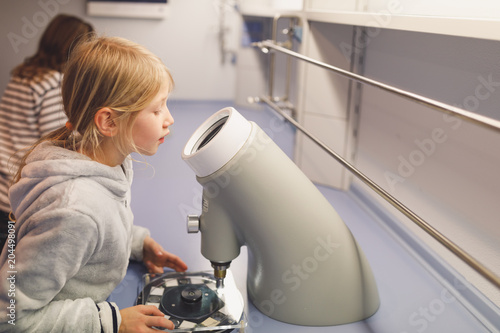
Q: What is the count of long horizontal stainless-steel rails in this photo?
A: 2